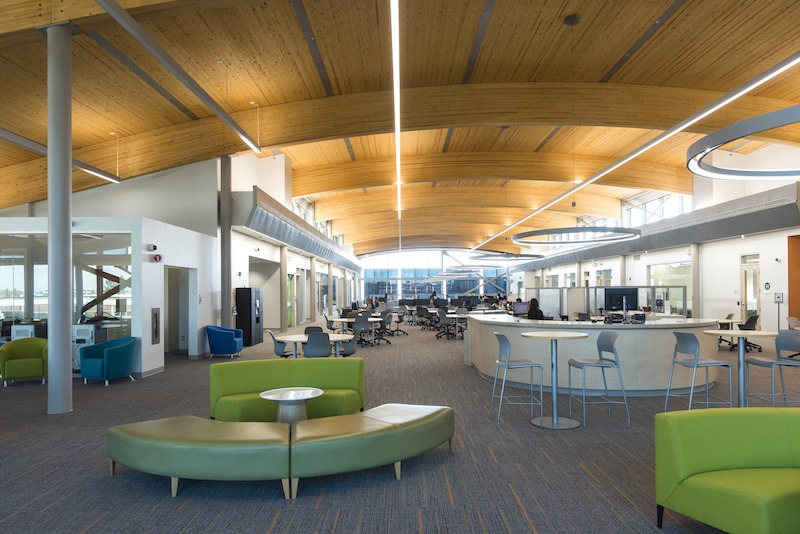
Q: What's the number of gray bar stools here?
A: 4